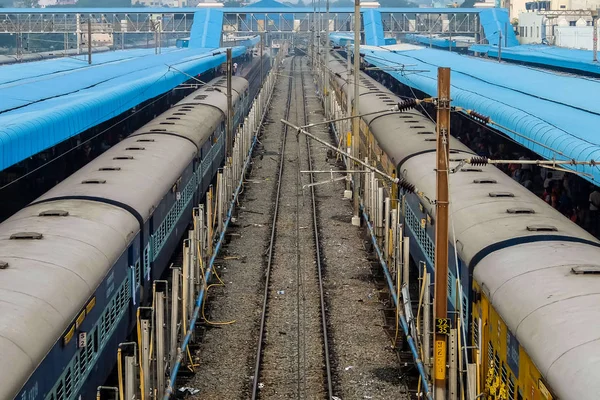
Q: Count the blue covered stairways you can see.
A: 3